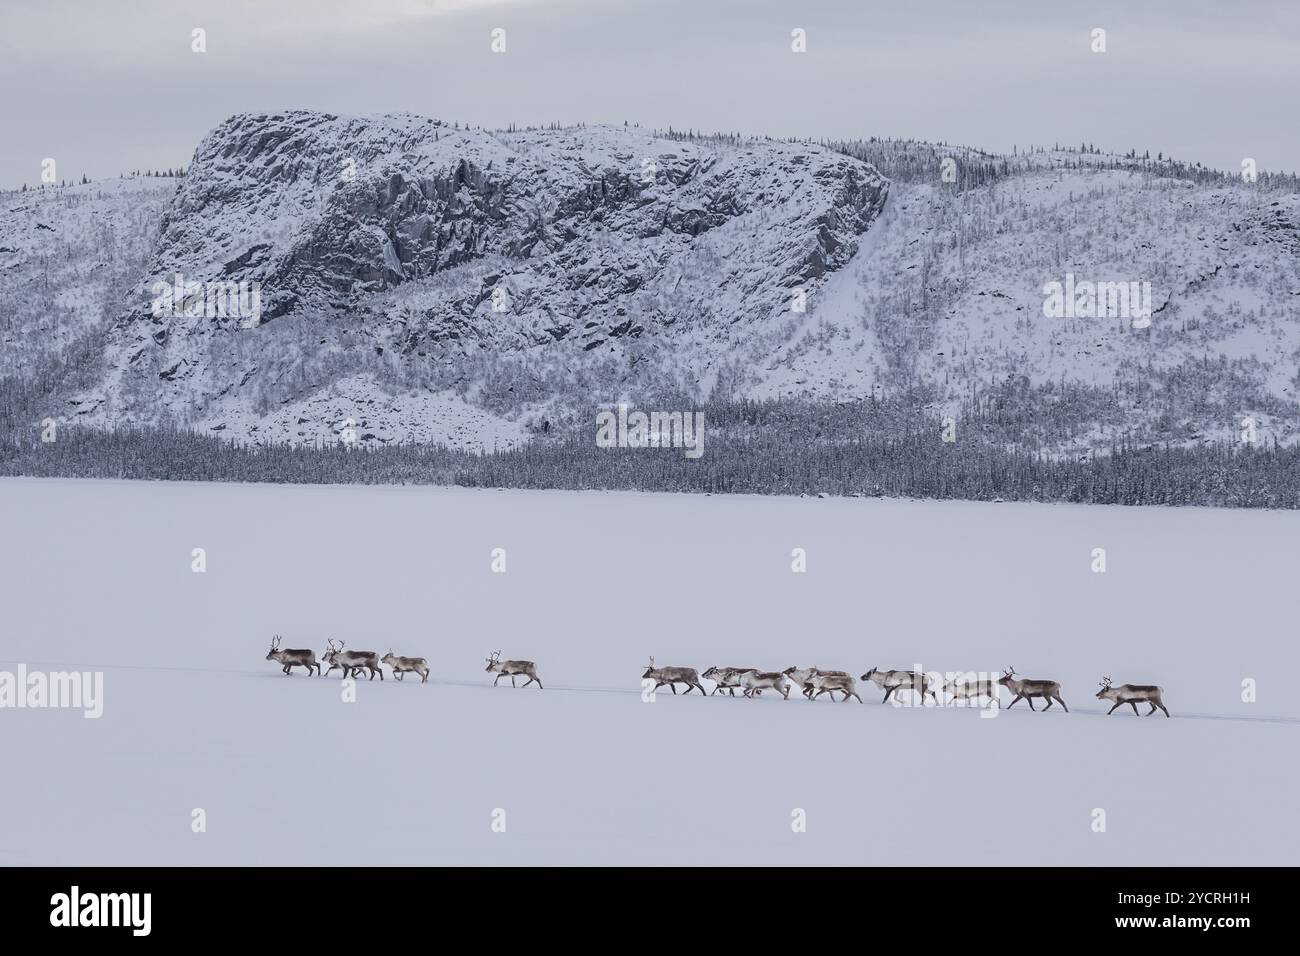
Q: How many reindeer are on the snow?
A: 14